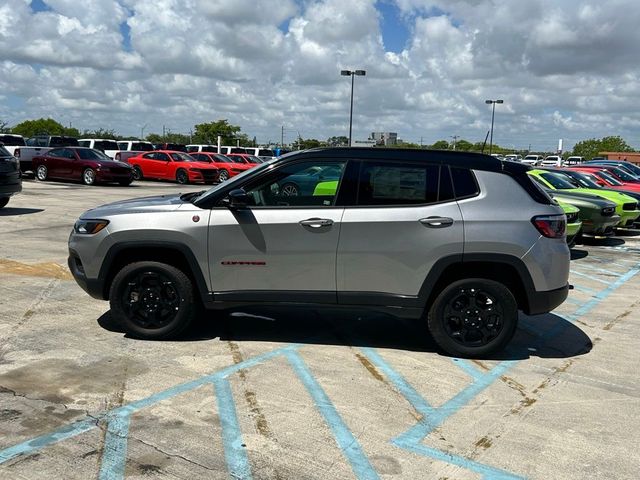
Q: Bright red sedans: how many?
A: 3